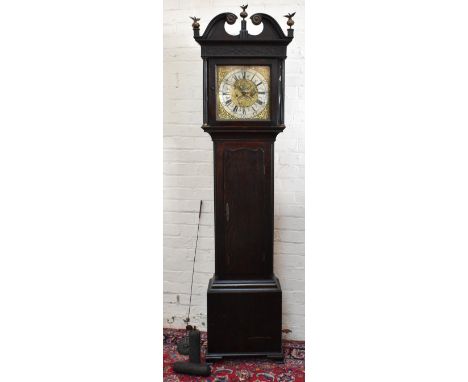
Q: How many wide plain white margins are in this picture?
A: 2